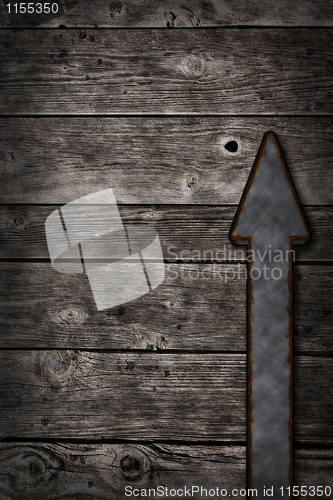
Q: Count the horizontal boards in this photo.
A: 7